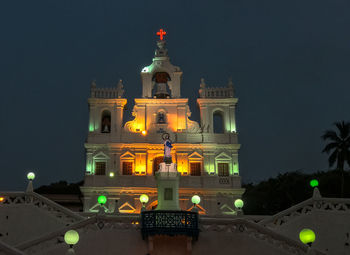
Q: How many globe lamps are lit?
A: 8